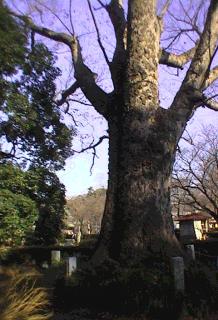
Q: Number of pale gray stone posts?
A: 4